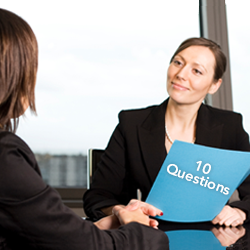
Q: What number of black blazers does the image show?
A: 2